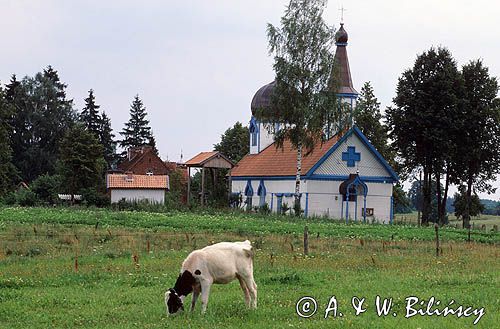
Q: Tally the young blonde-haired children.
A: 0